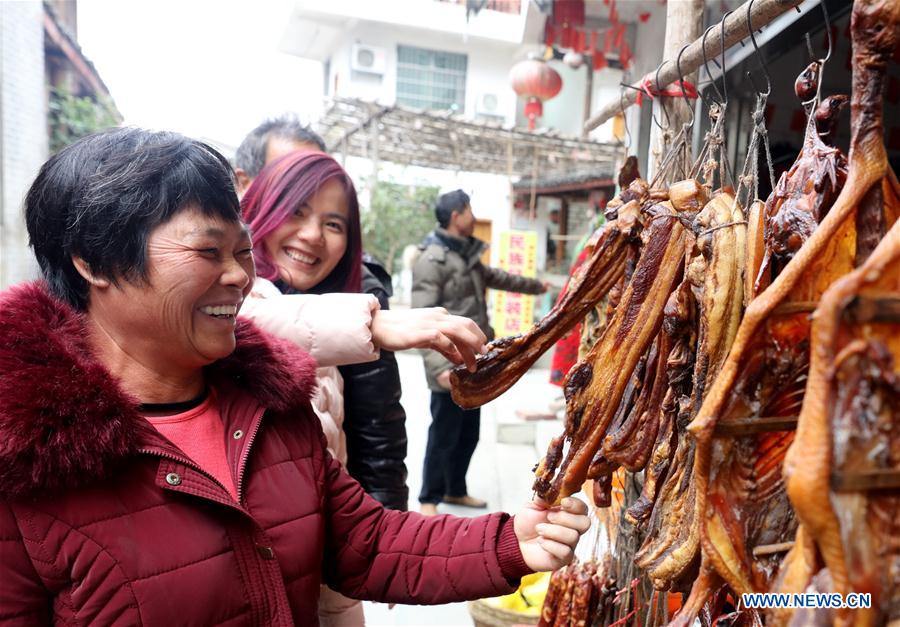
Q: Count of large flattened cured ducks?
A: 2